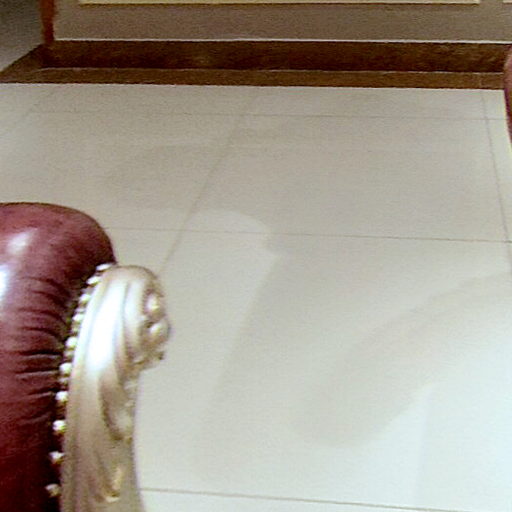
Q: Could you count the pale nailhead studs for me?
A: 10